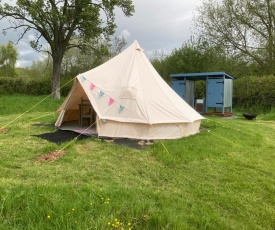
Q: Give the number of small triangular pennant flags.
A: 5